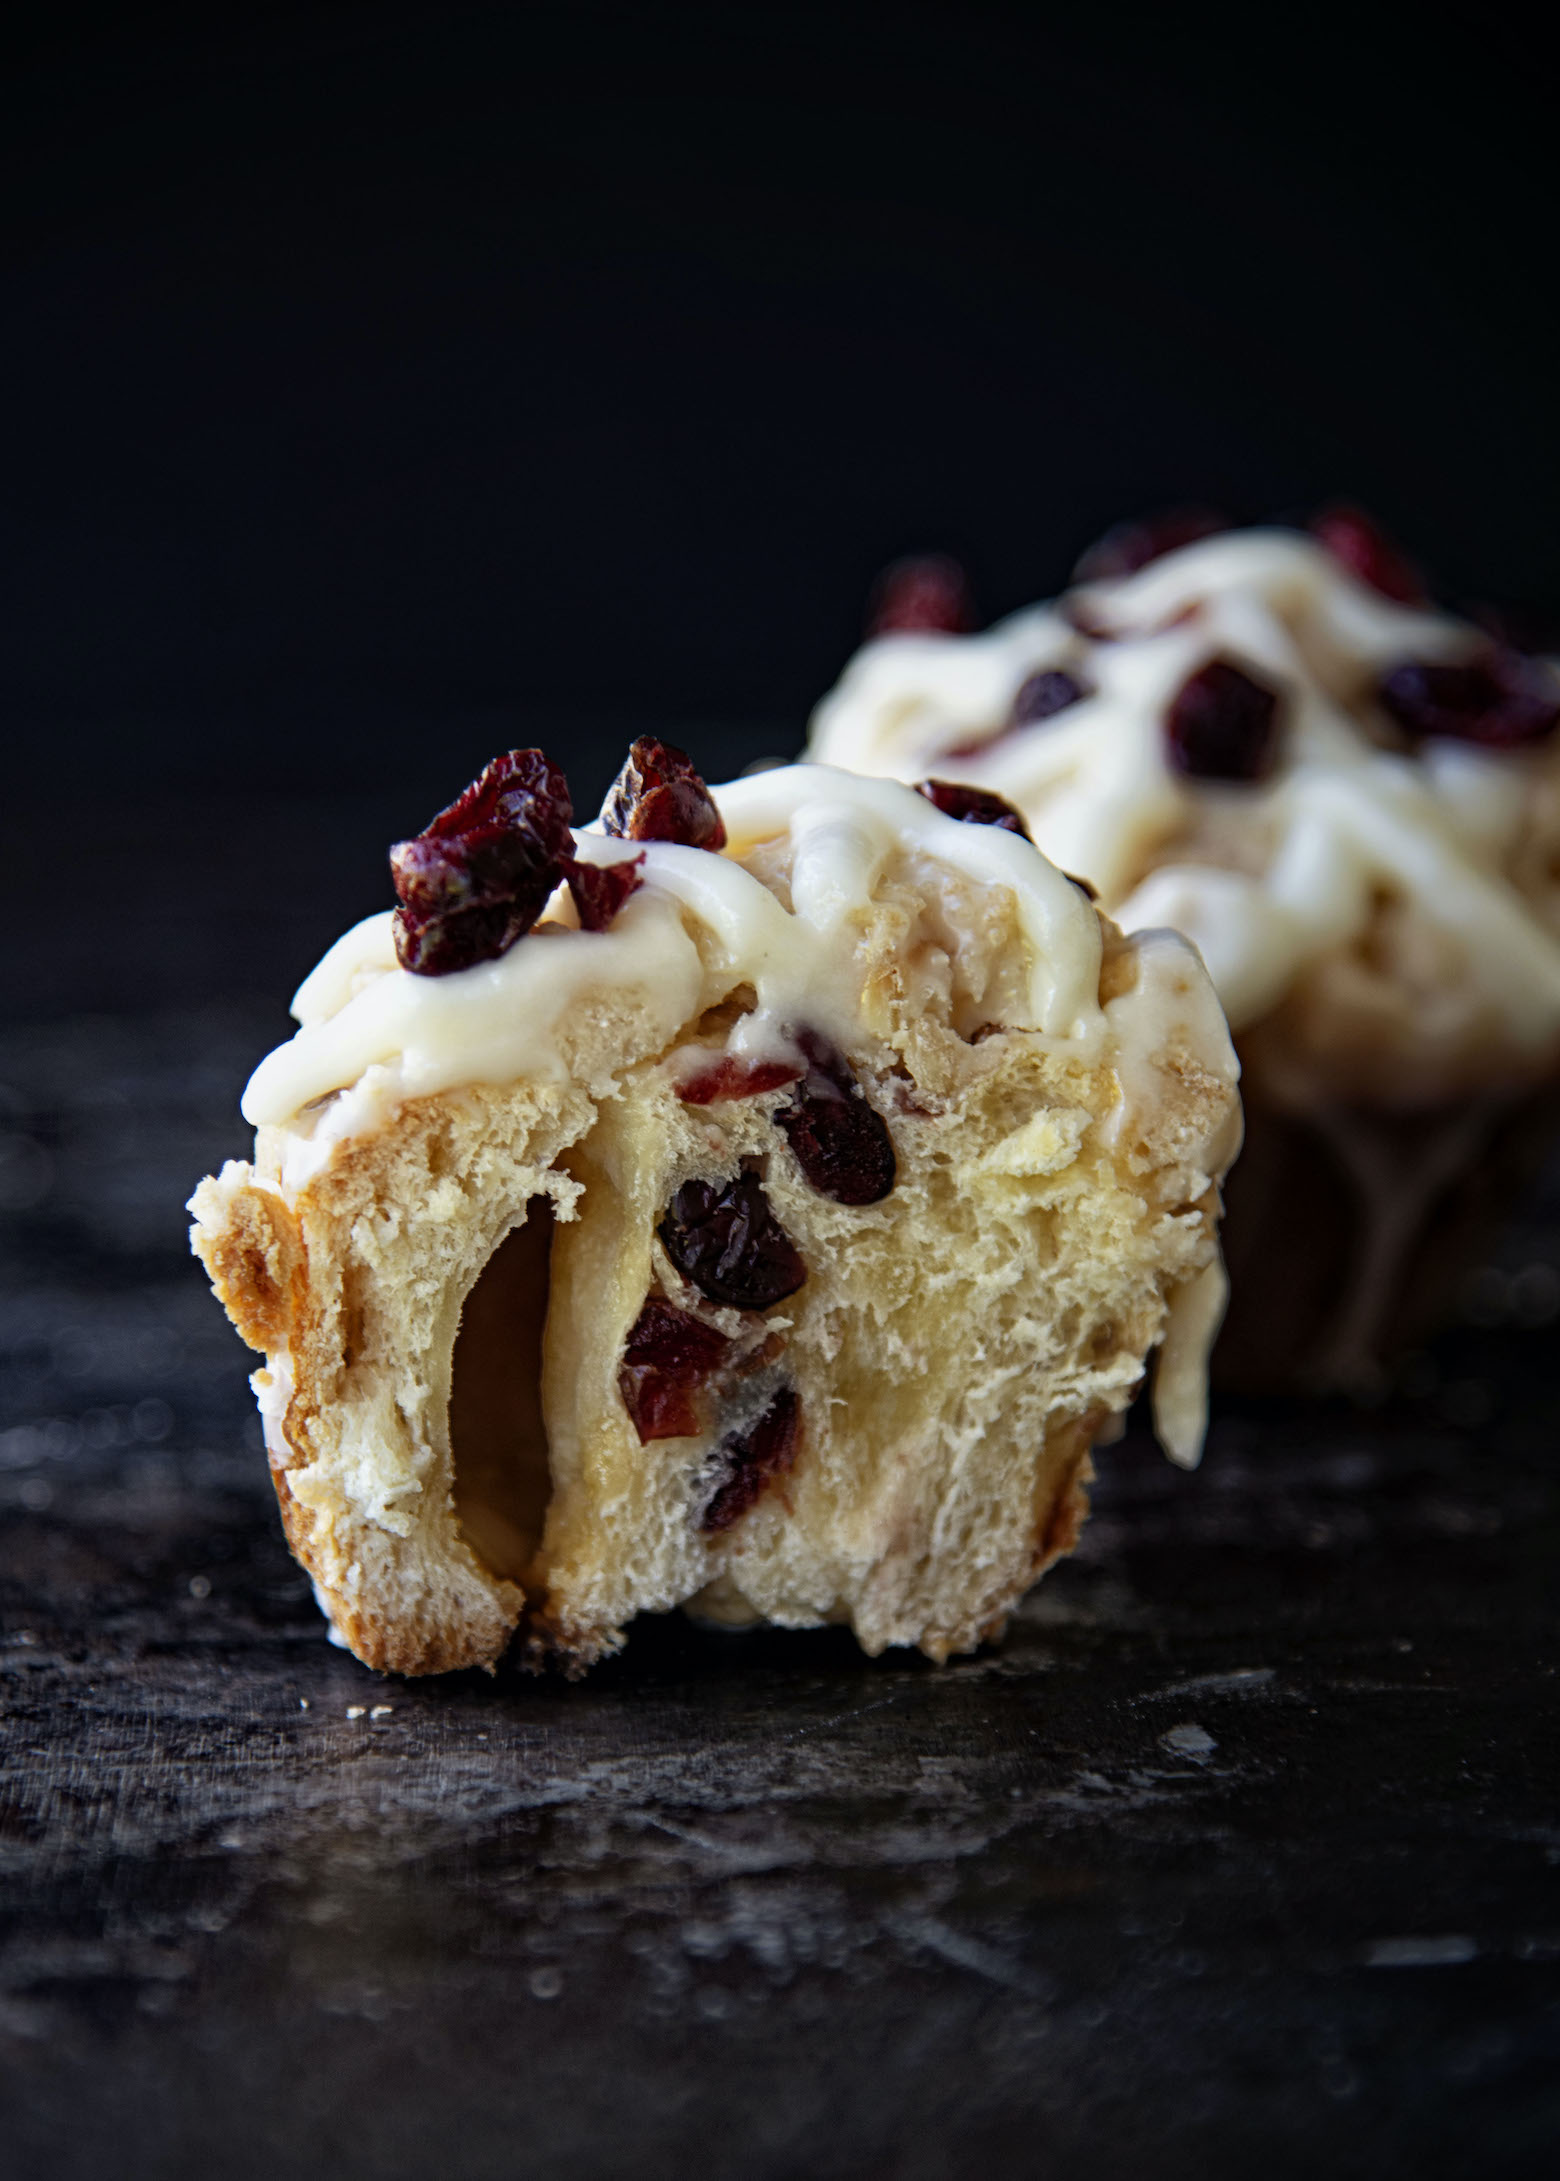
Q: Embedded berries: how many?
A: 5